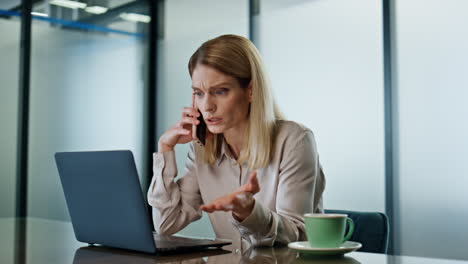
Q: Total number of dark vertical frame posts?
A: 4